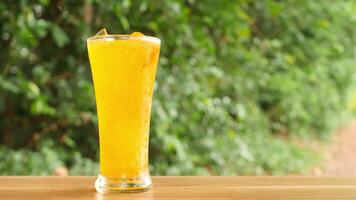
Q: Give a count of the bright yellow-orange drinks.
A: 1